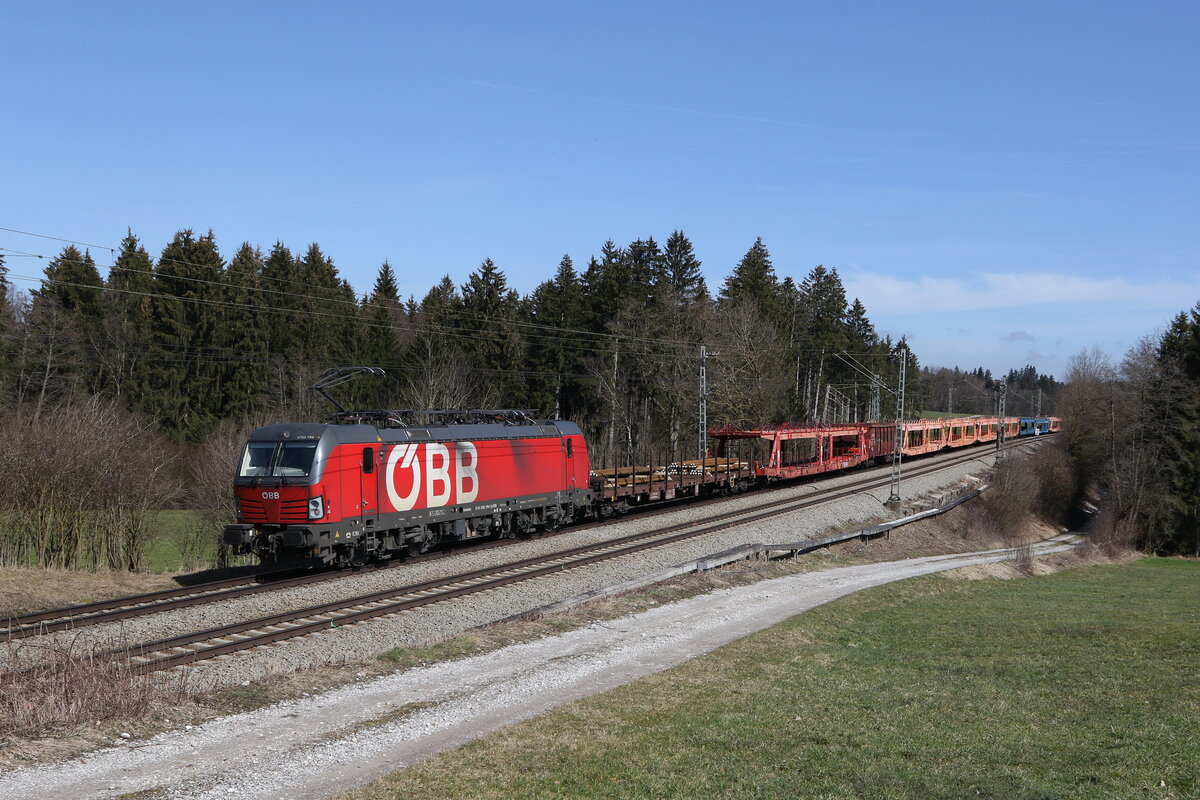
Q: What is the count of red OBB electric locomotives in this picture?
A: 1